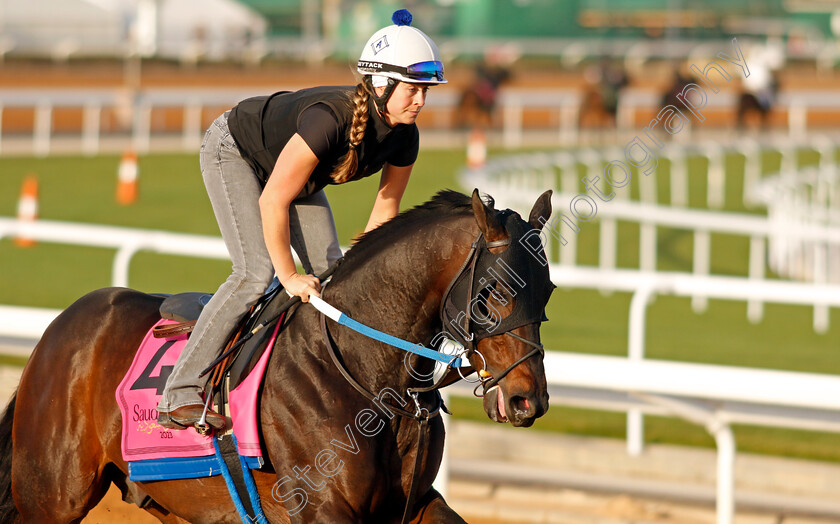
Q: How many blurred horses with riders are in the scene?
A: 4